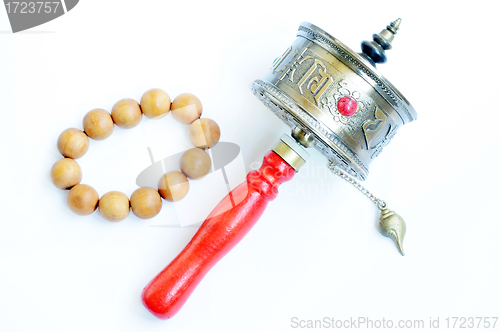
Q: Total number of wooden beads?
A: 12